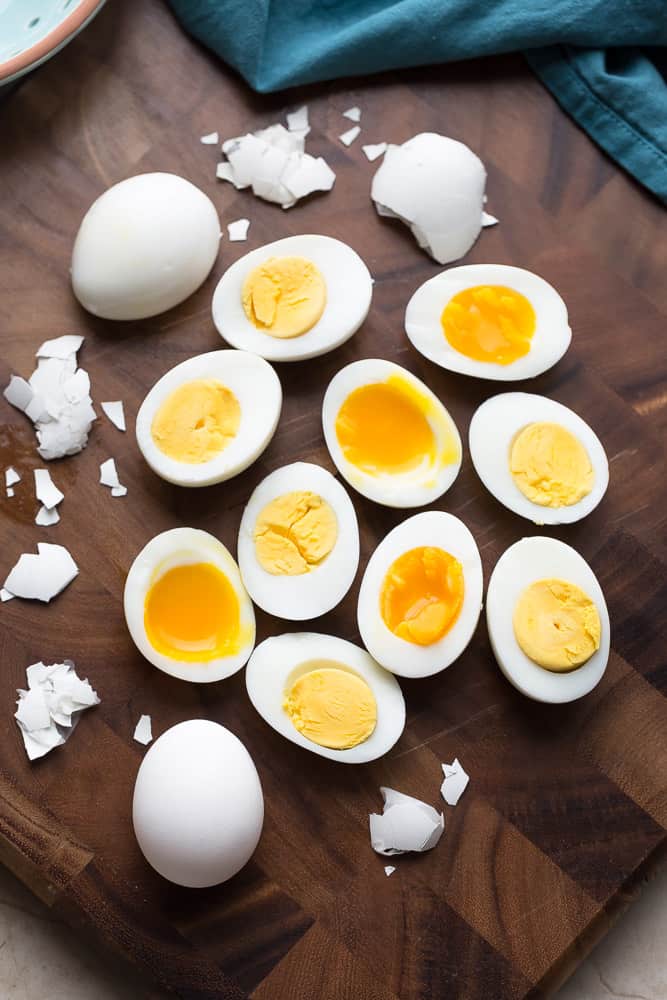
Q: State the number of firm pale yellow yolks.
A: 6